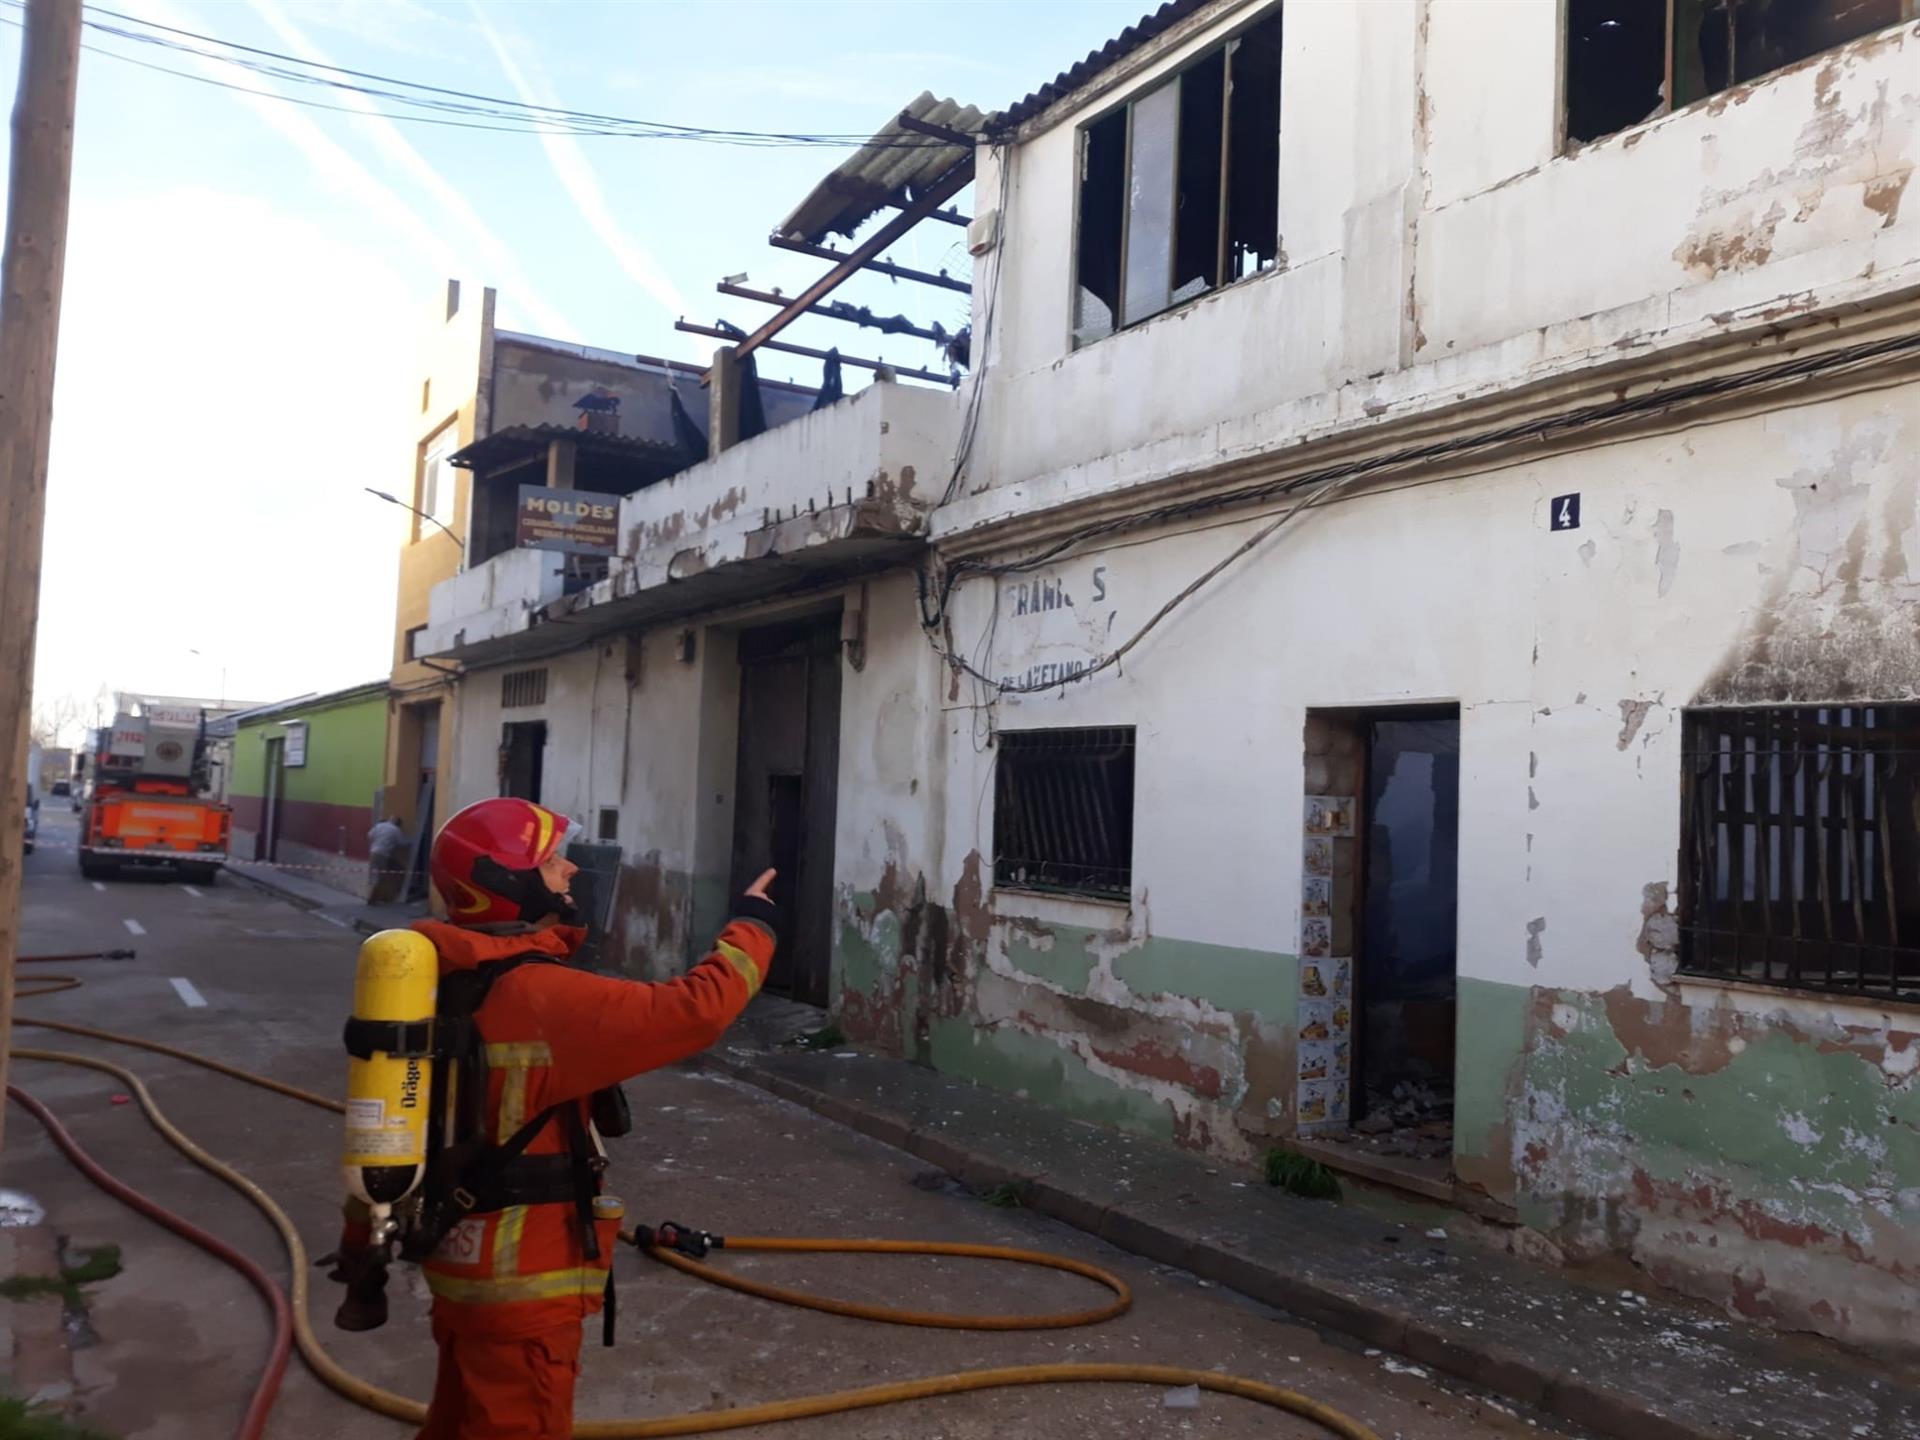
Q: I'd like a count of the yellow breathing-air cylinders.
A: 1